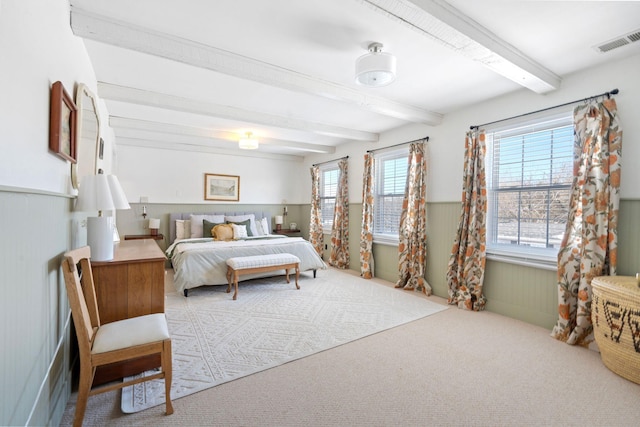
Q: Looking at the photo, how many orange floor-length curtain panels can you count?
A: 6